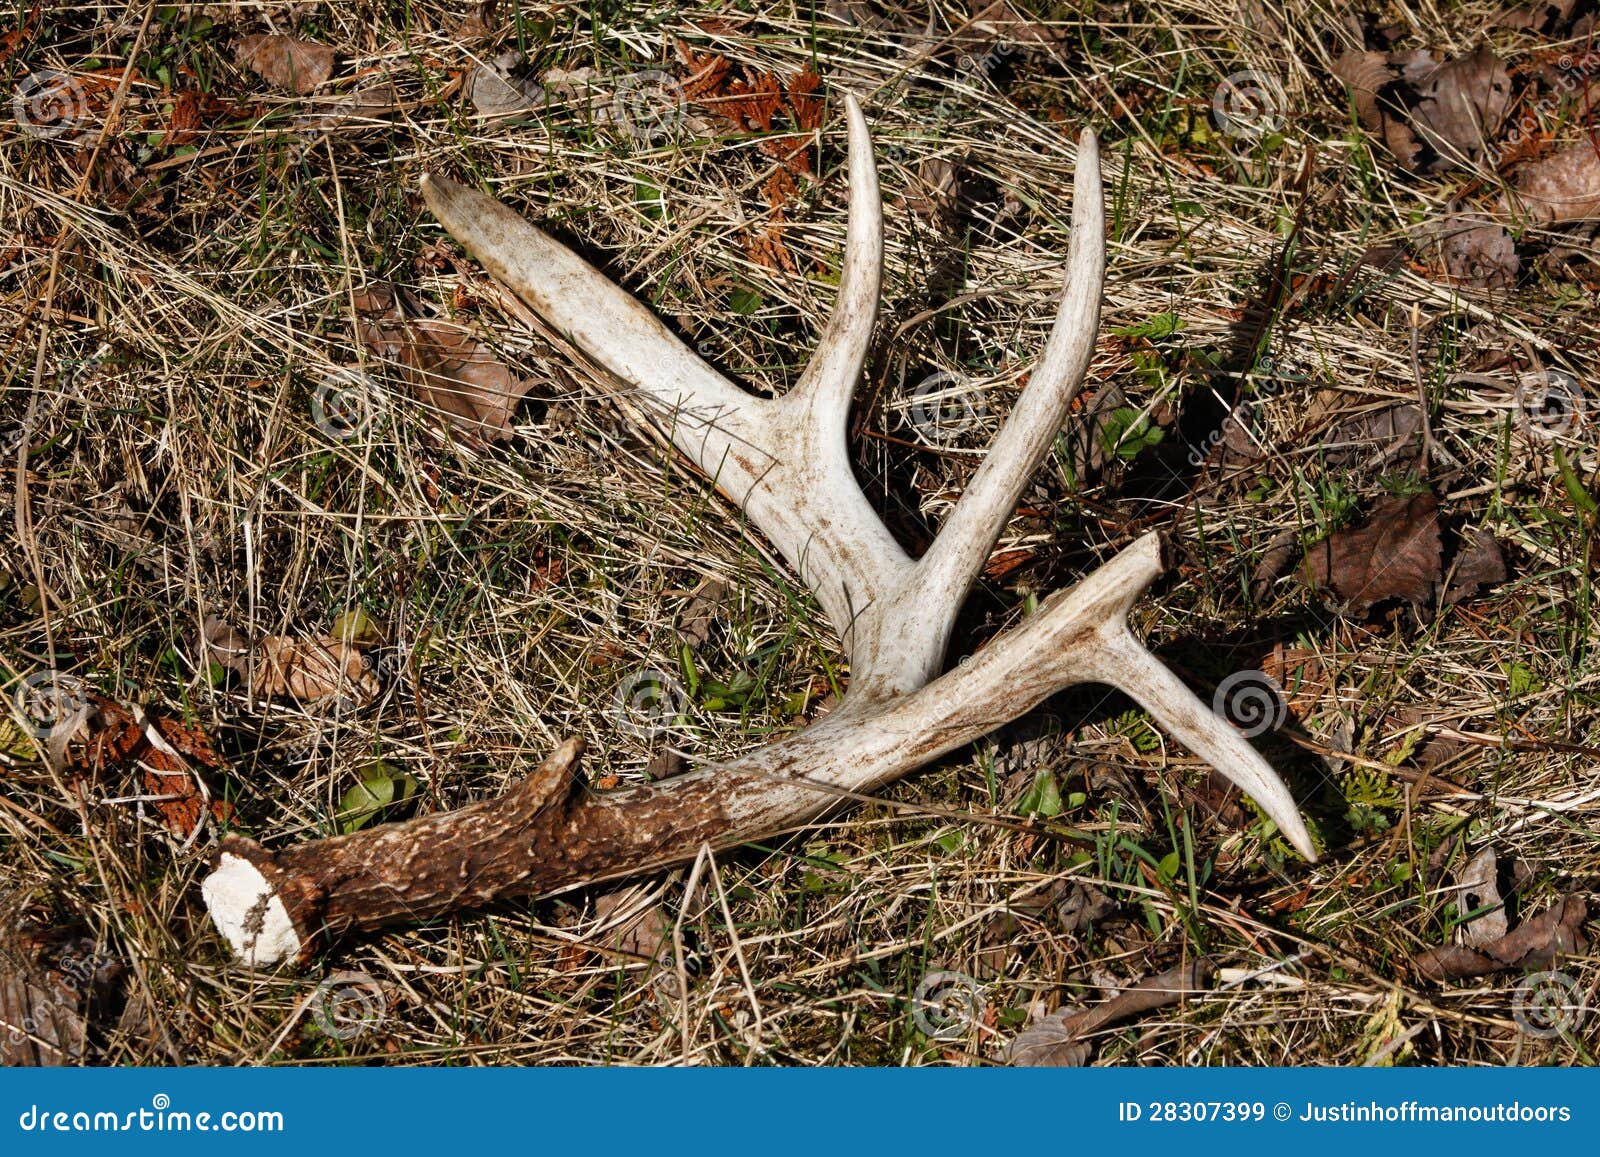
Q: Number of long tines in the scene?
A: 4